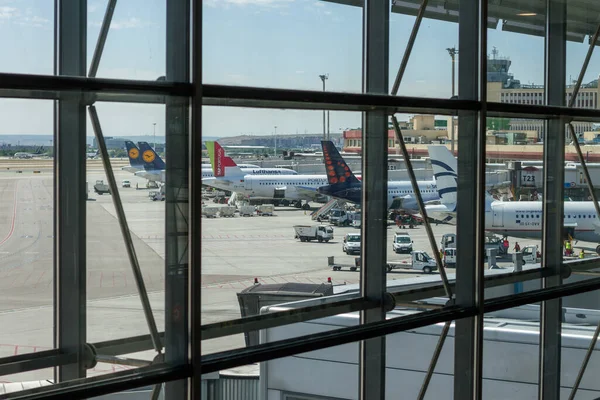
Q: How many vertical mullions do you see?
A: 5